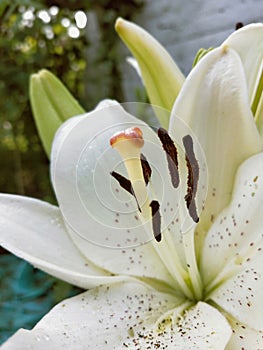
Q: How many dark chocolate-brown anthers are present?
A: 5